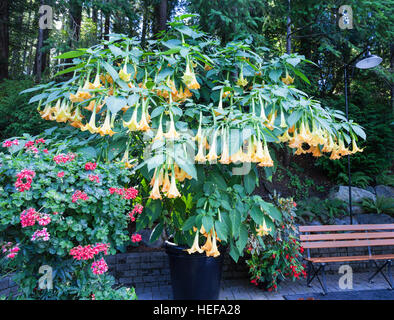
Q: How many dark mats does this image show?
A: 1